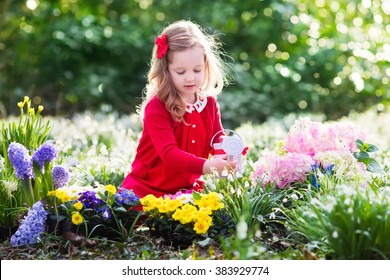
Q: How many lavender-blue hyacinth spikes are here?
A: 4